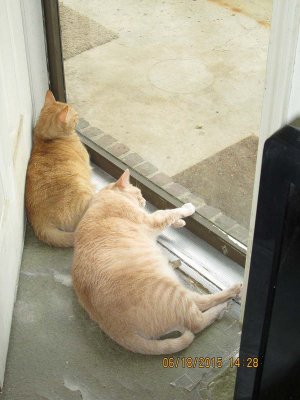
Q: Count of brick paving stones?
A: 12